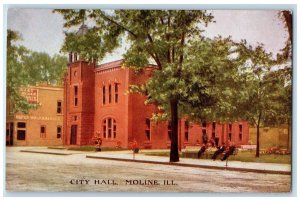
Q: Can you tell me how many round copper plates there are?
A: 0